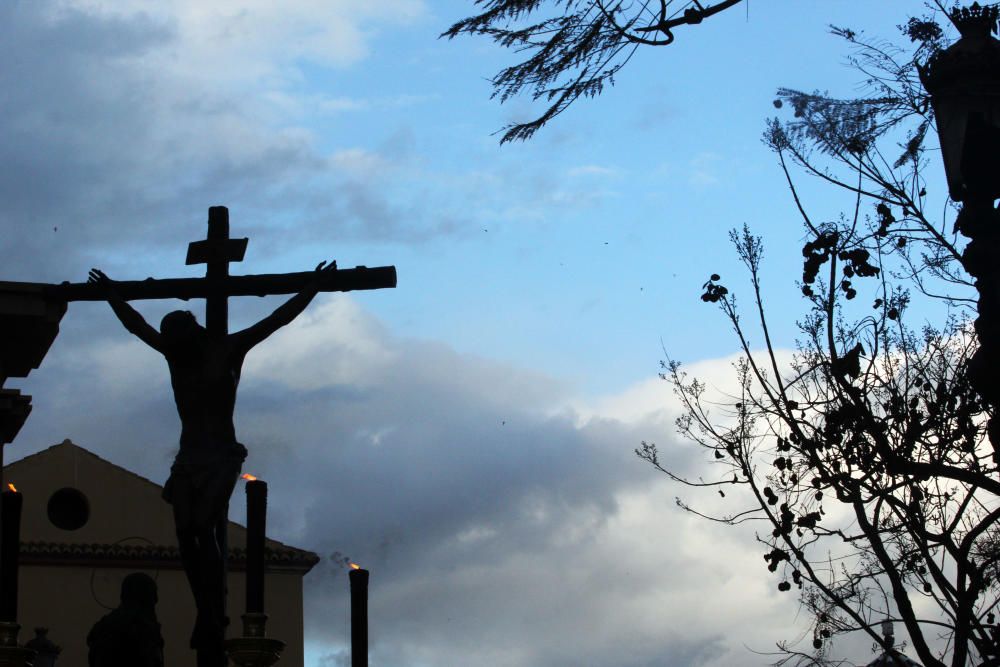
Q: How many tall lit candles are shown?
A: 3